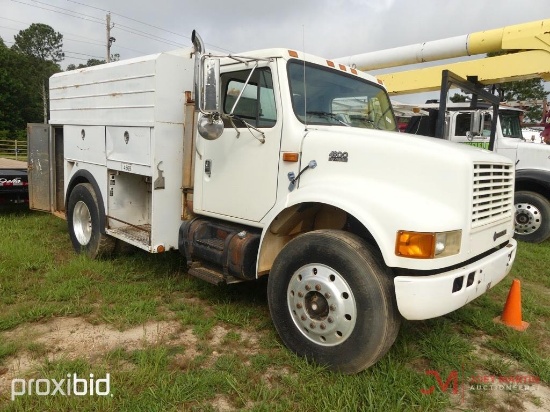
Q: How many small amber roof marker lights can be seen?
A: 5